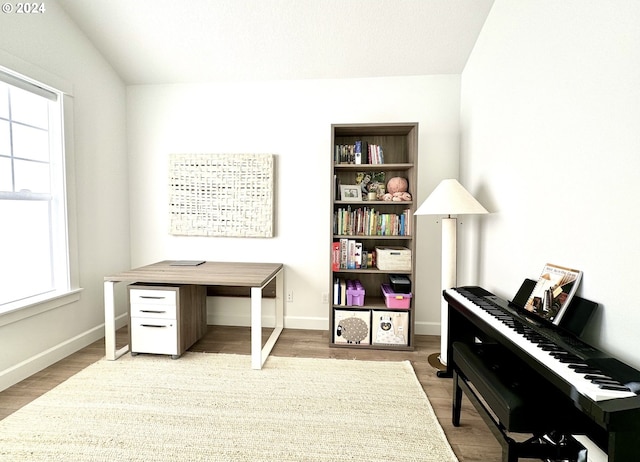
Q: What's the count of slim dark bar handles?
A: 3